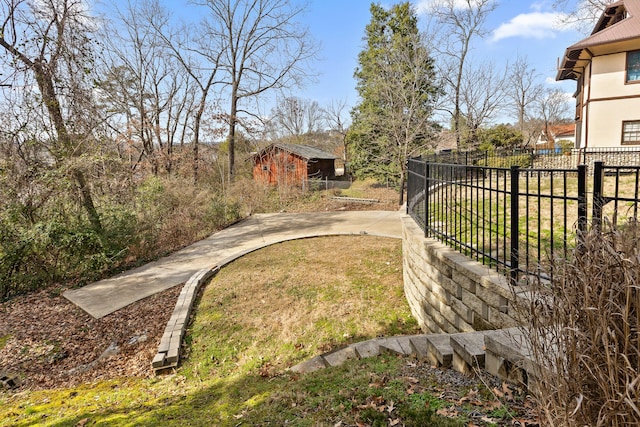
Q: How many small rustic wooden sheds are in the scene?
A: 1